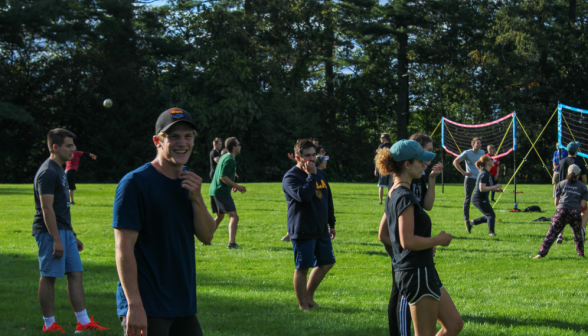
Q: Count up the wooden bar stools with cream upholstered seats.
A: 0